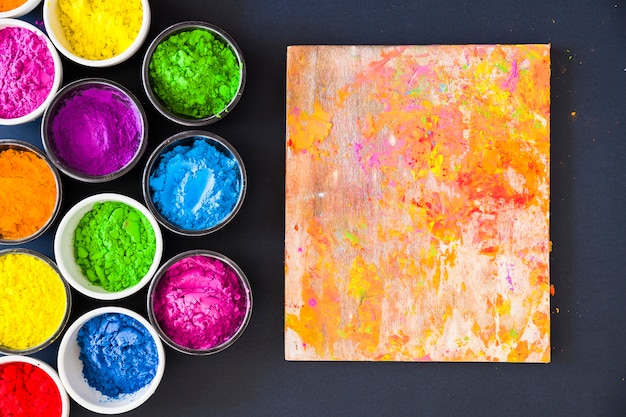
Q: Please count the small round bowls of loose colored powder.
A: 12